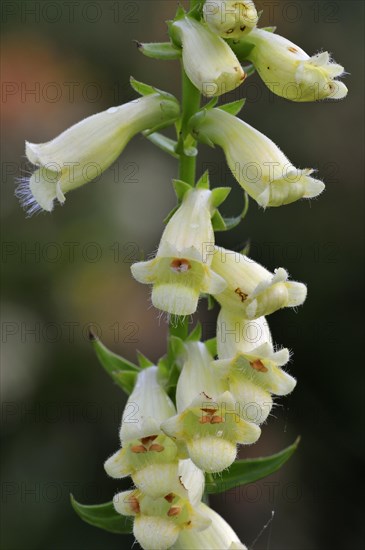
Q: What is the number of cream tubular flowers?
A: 12